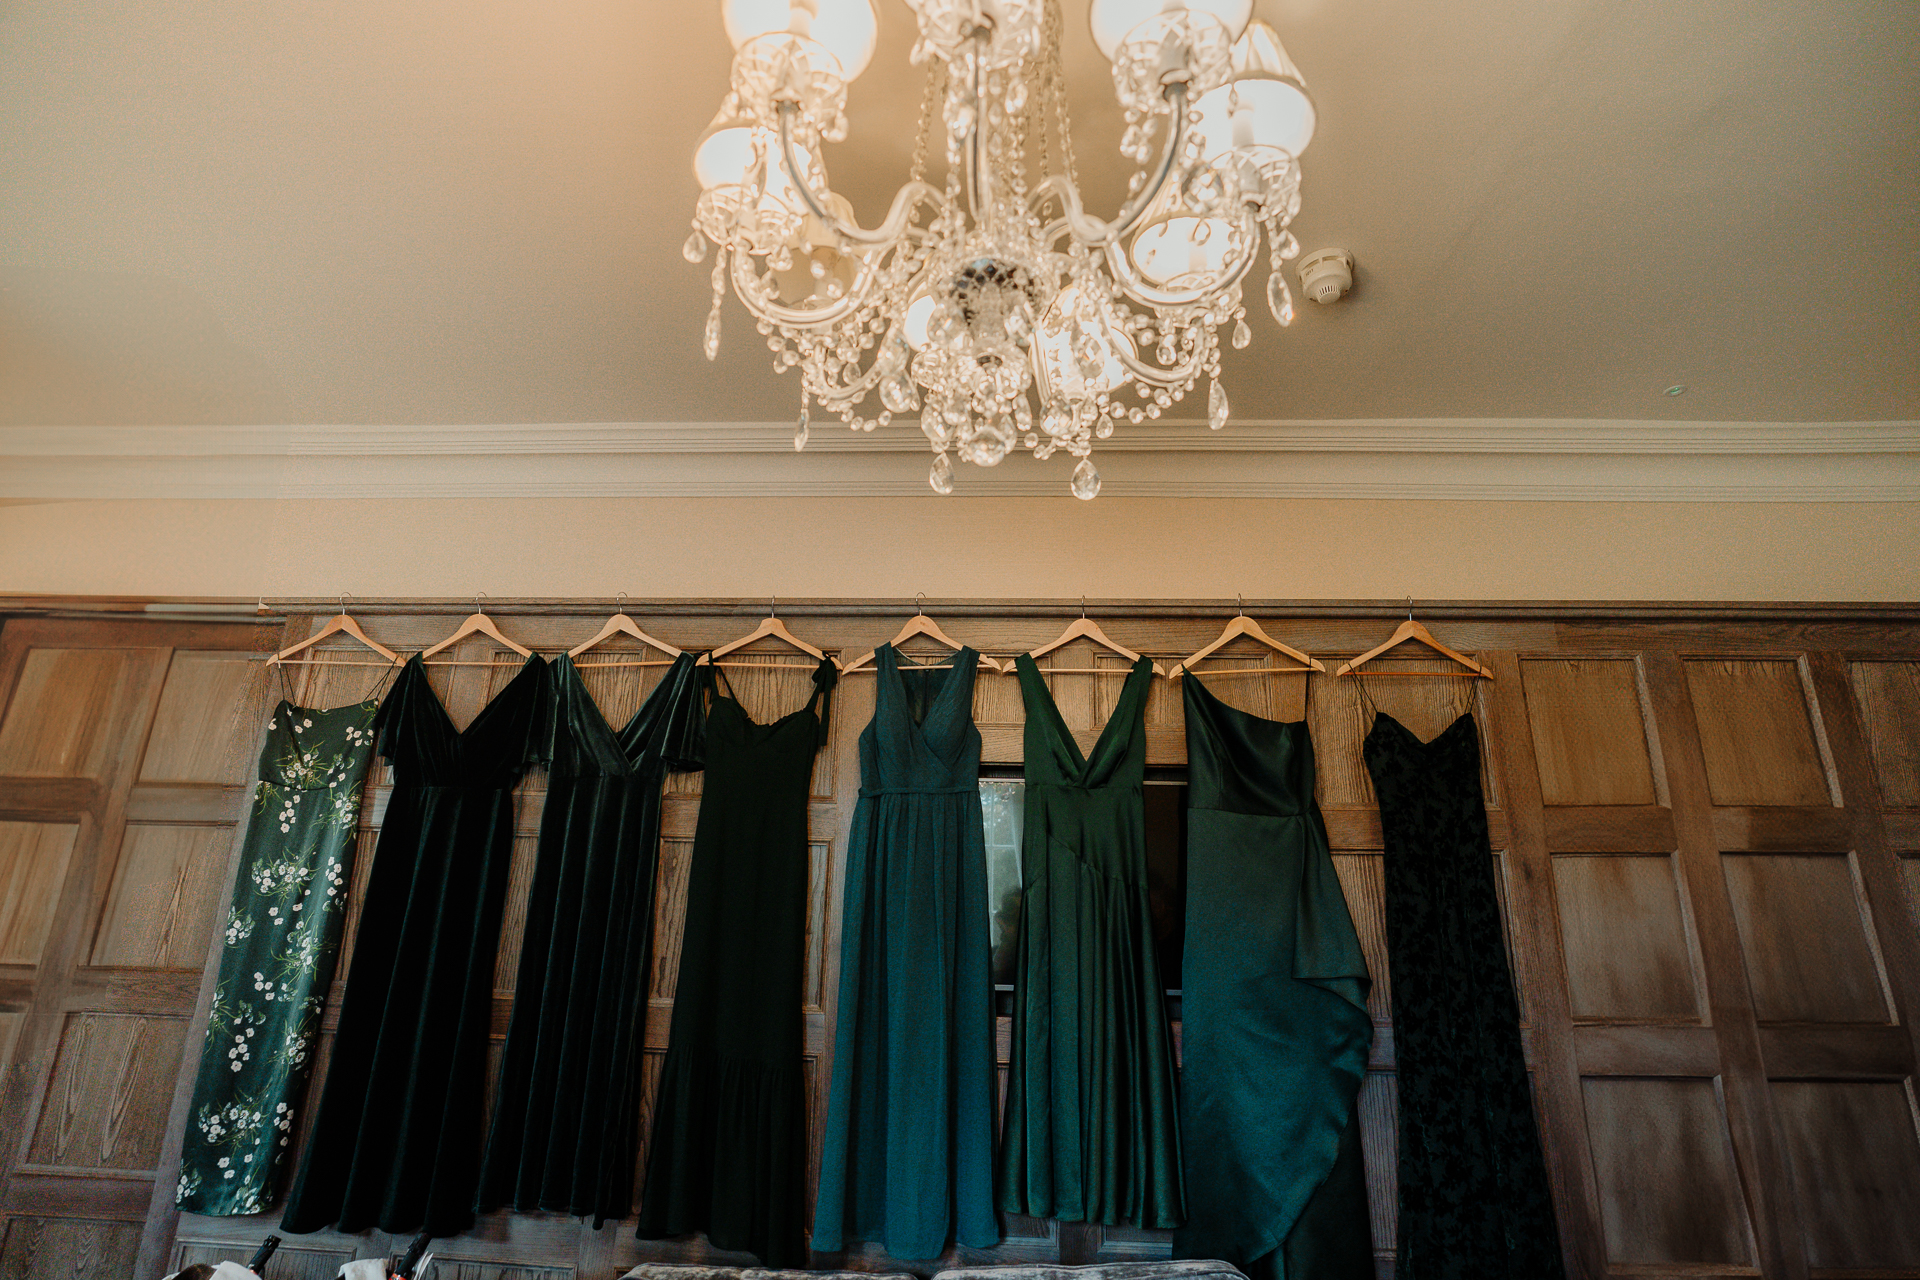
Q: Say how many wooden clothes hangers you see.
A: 8